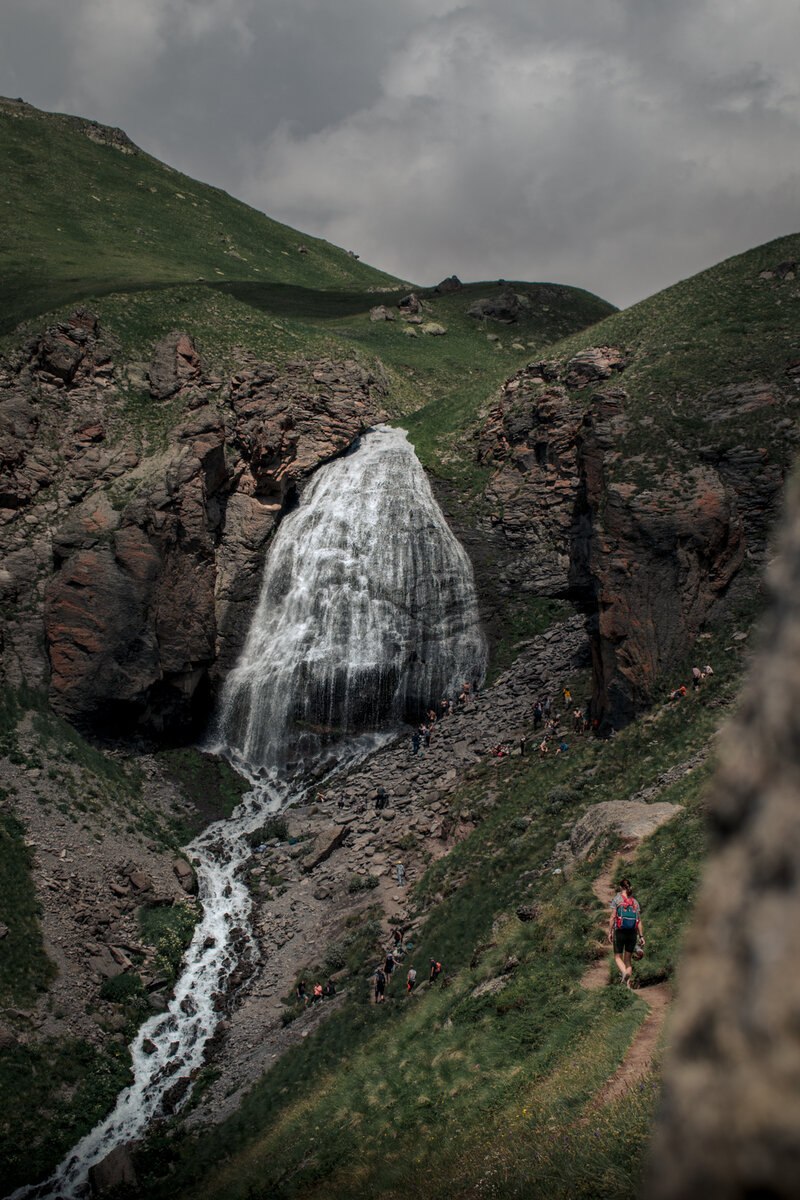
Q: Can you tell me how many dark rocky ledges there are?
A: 2